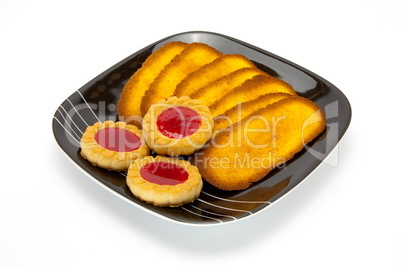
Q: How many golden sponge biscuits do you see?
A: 7